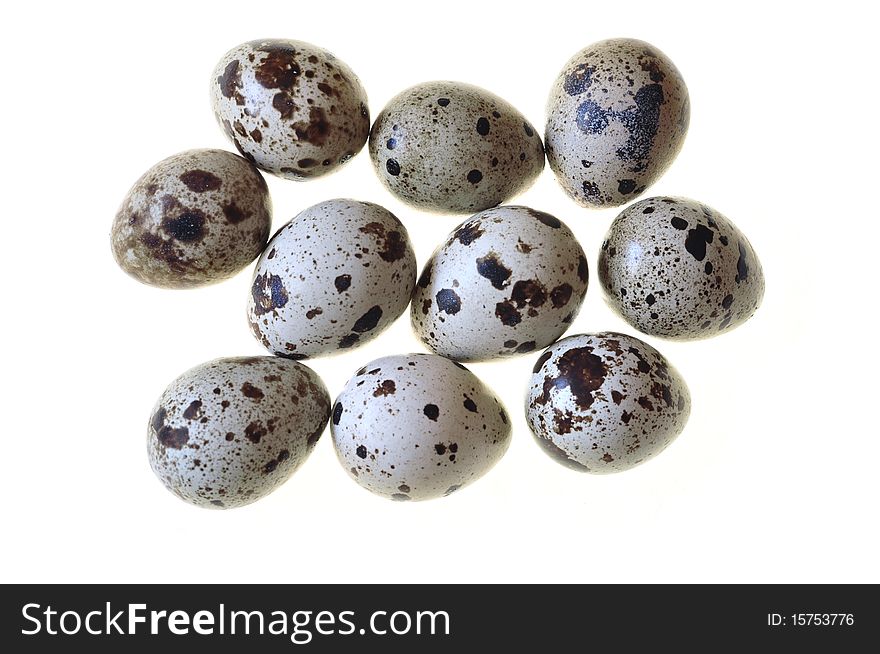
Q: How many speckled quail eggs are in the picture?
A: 10